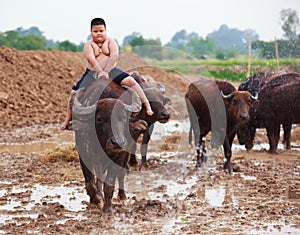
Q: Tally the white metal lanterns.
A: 0